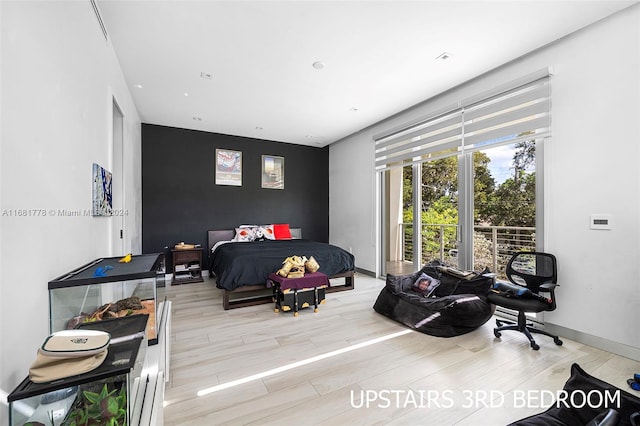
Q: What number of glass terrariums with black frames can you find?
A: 2